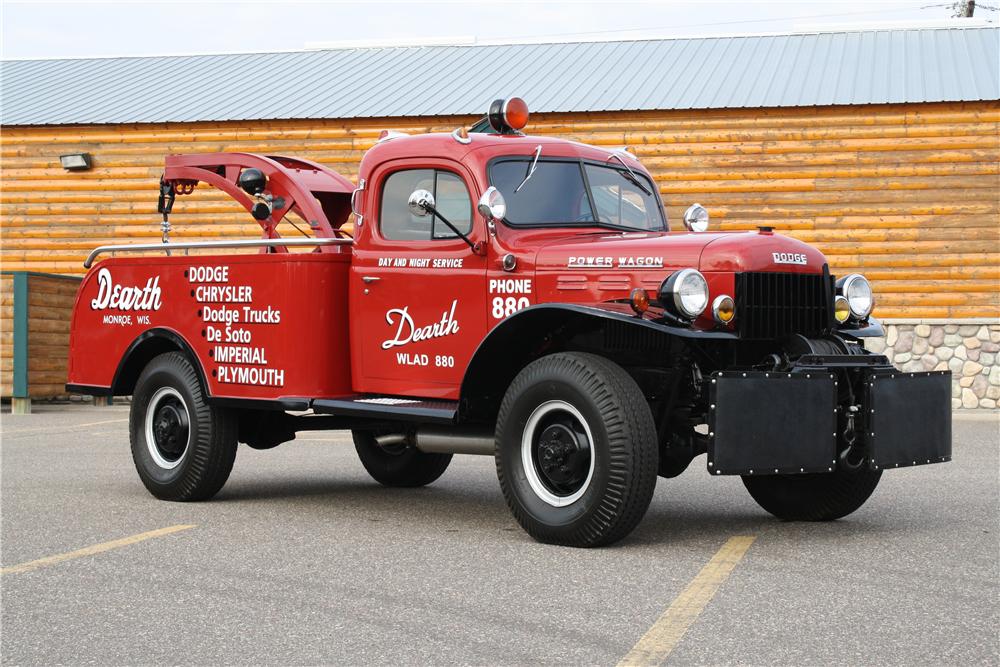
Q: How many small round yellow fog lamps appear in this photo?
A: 2